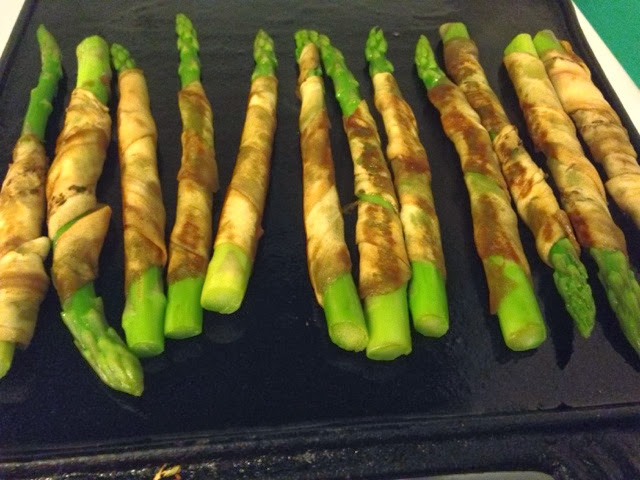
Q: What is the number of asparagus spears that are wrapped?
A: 12